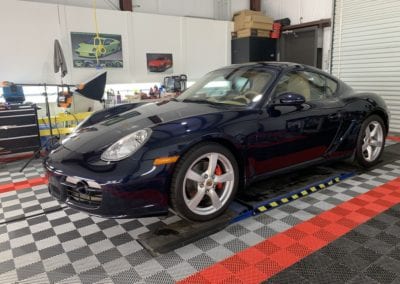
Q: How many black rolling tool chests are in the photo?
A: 1